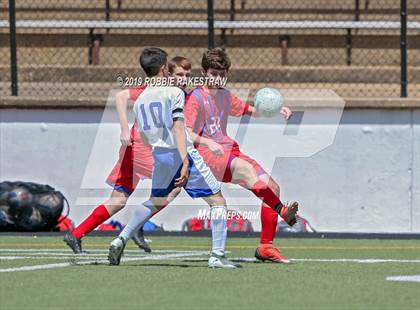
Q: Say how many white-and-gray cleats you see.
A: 2